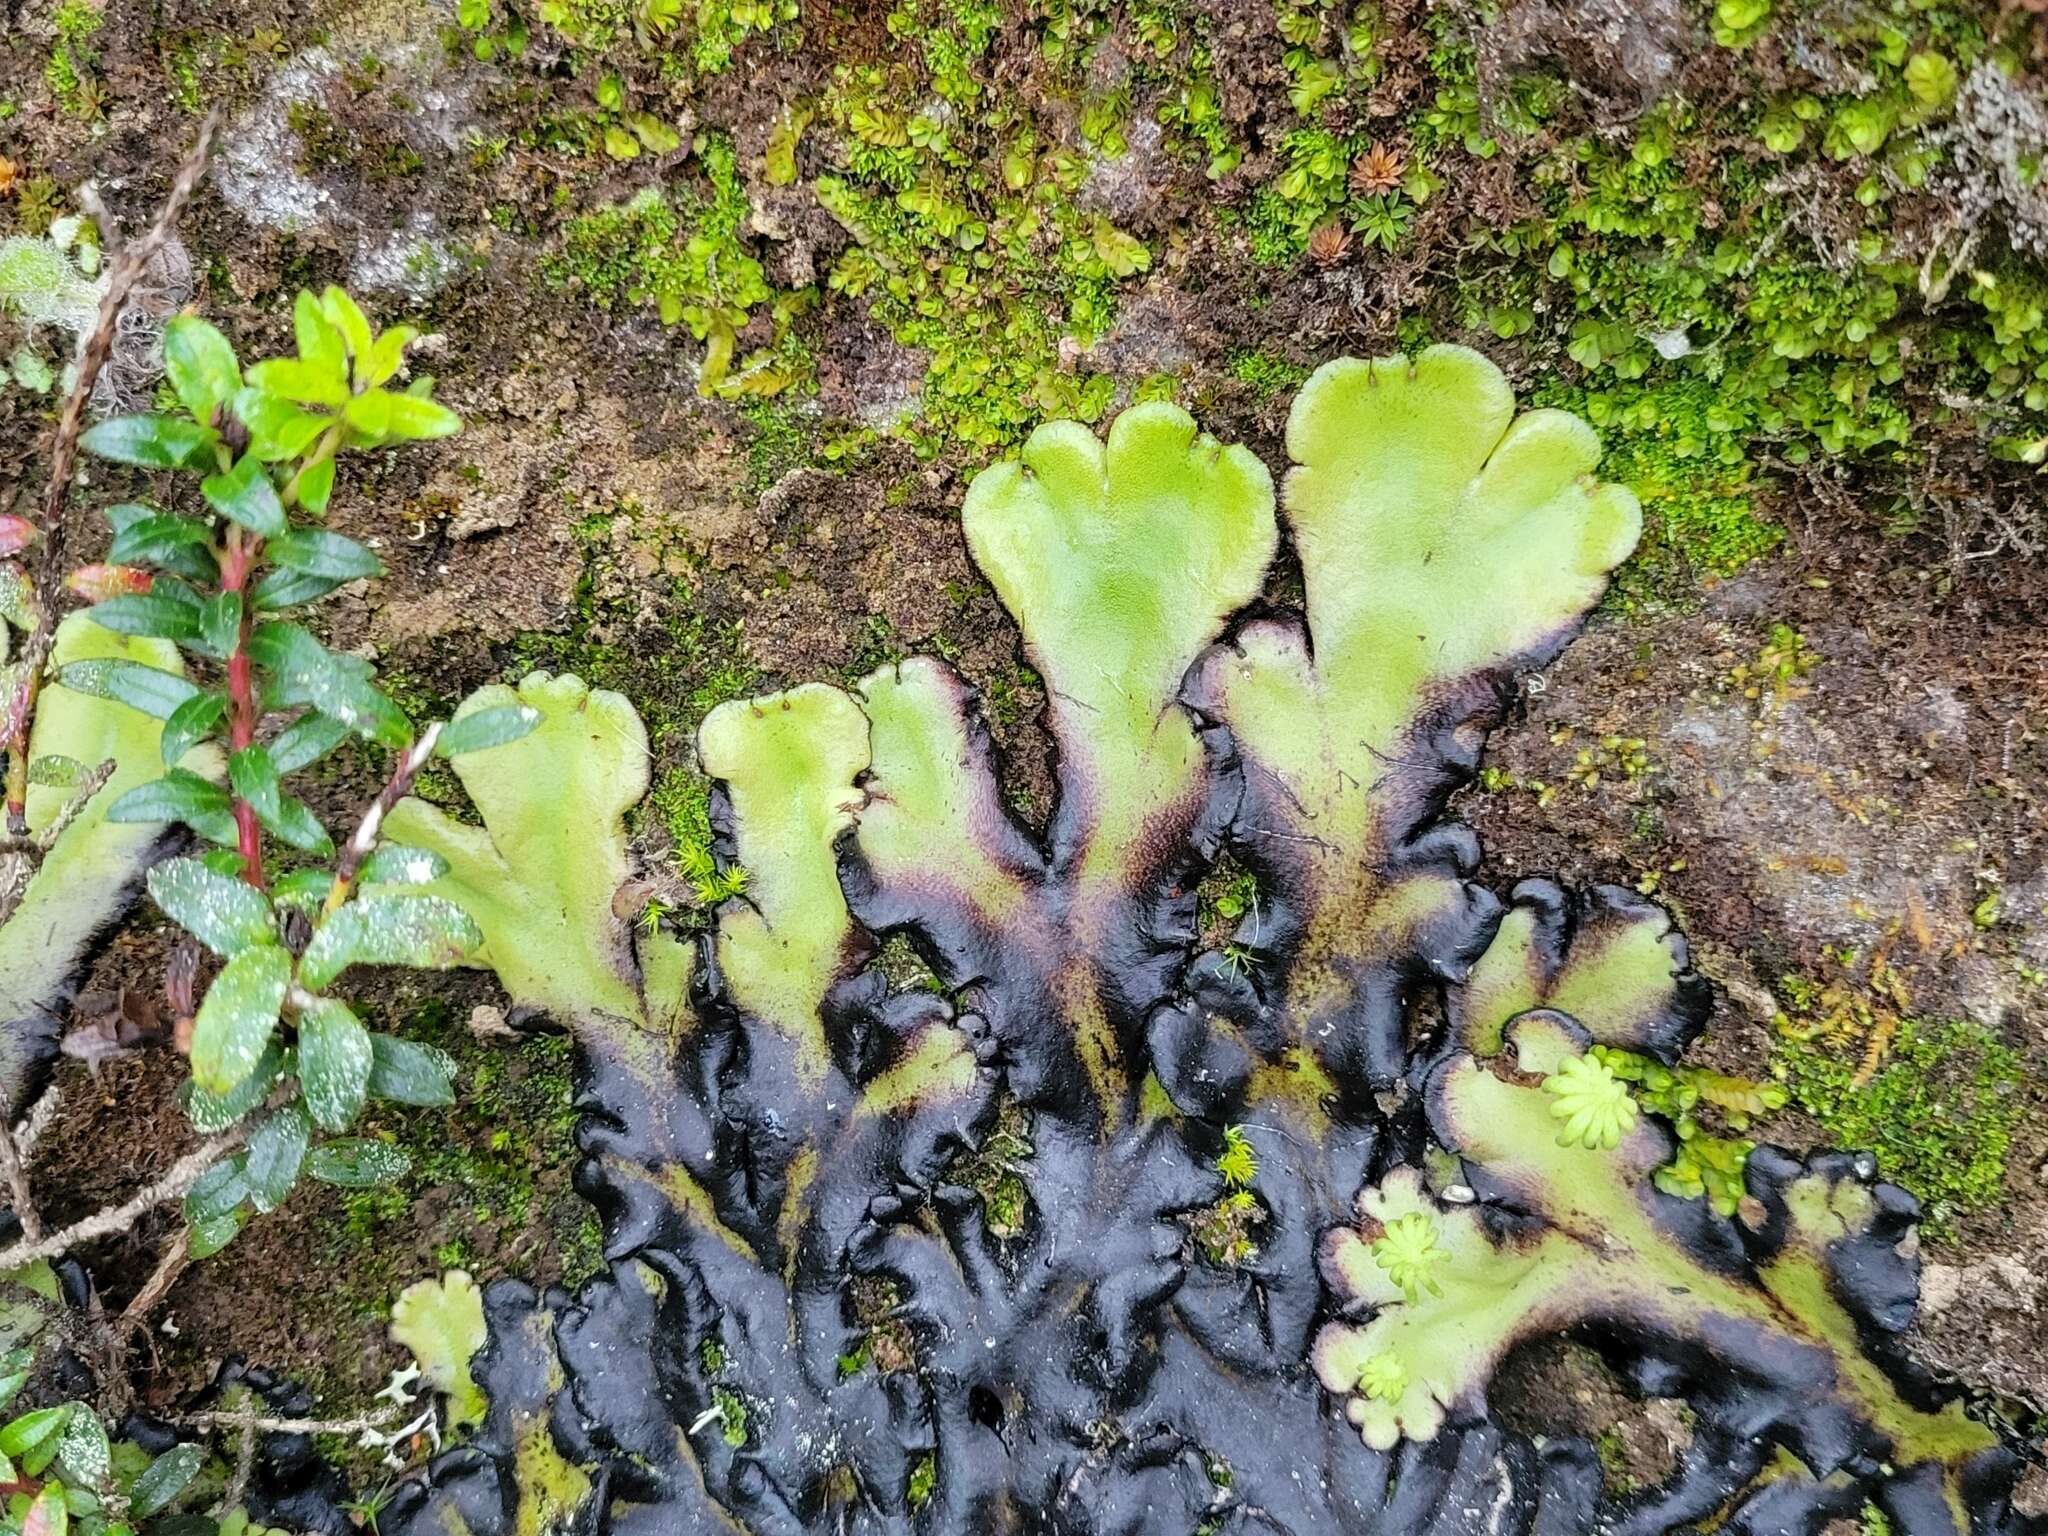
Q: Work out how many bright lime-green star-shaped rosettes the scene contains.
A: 3